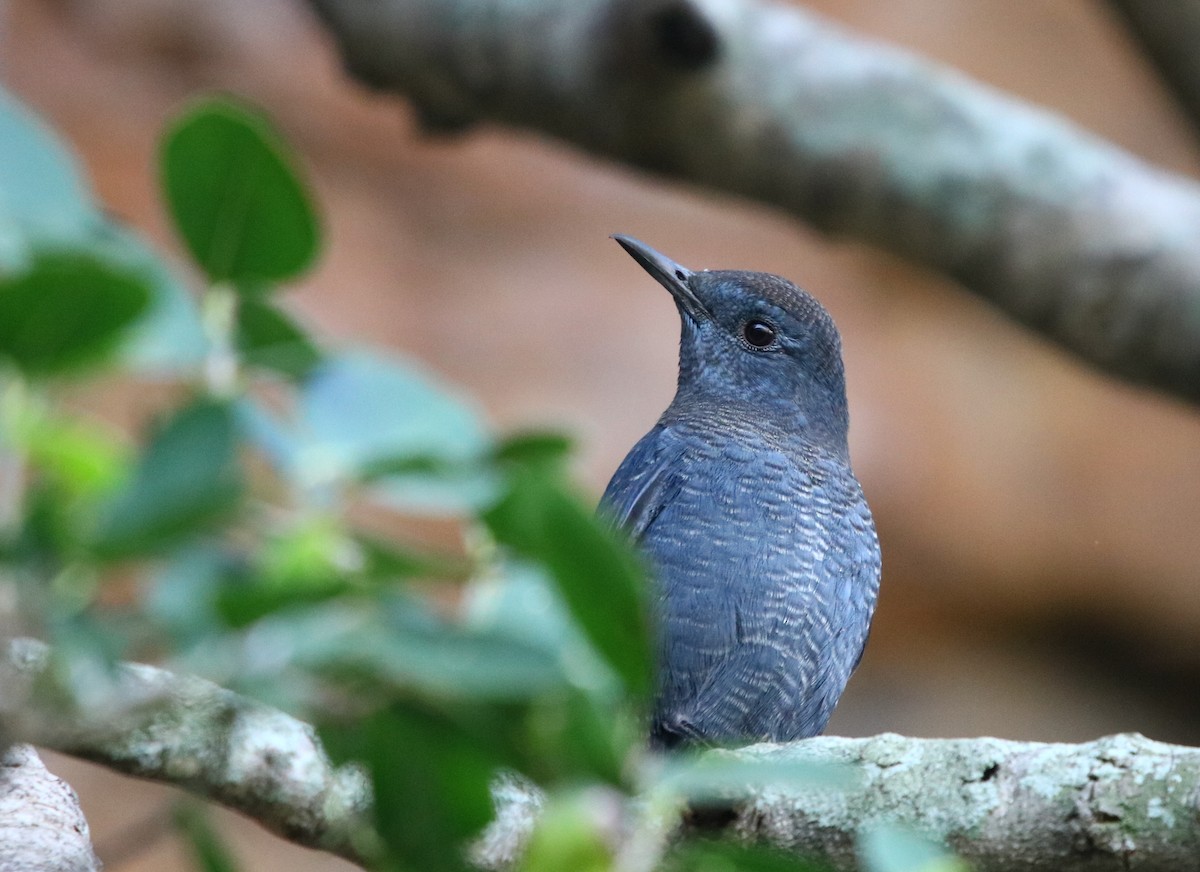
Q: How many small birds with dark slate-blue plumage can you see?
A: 1